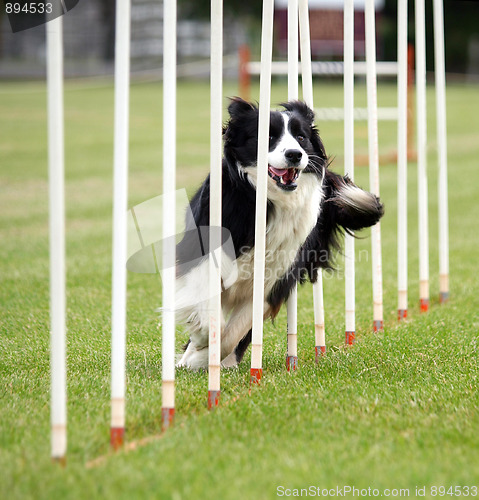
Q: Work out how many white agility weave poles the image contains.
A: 12